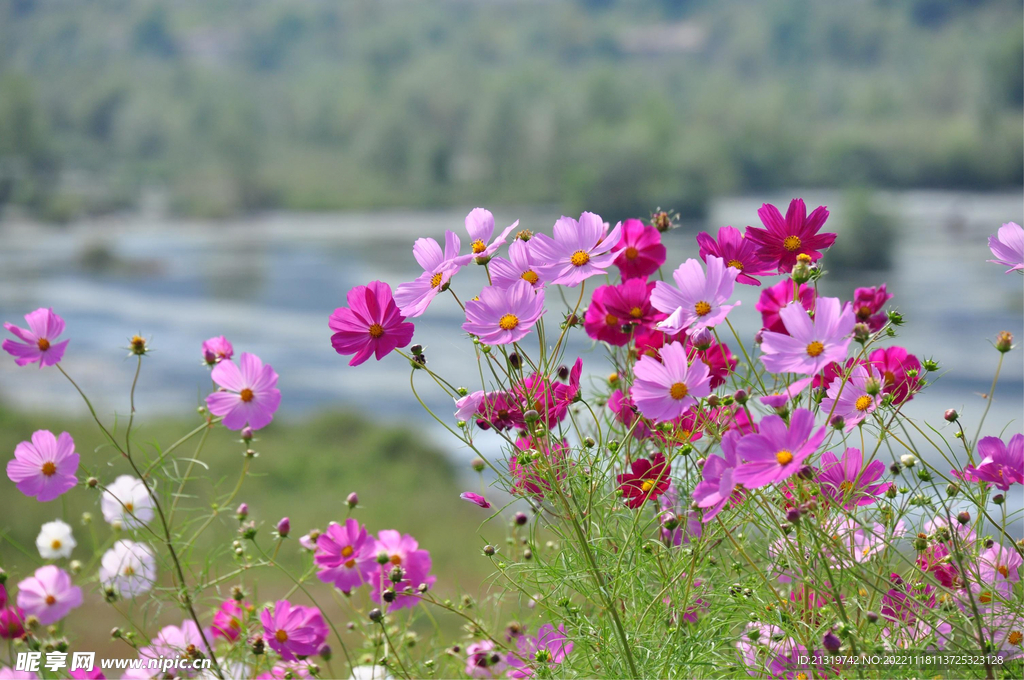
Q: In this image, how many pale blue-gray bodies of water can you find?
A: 1